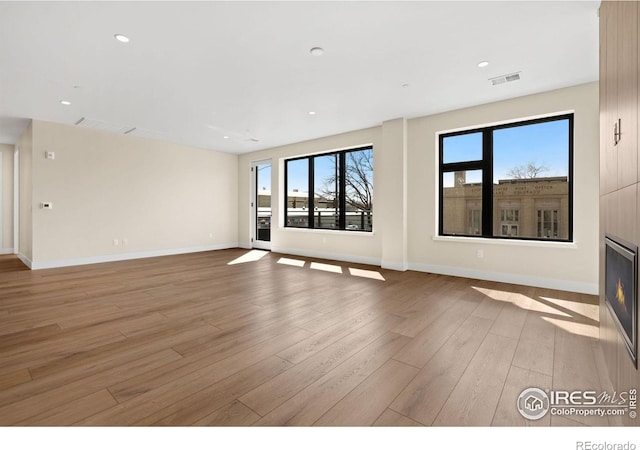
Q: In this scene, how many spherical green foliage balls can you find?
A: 0